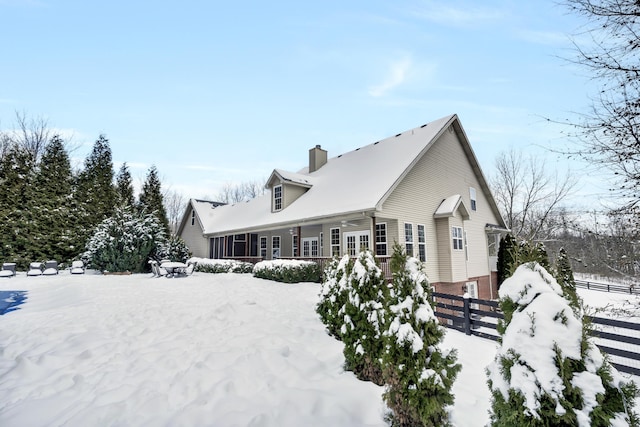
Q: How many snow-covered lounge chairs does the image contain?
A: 4